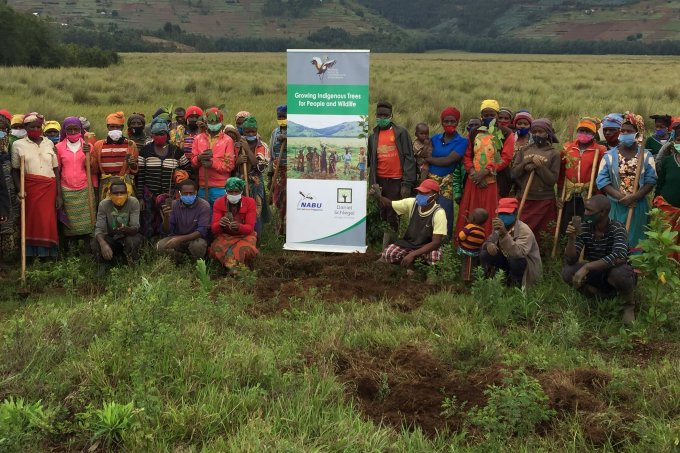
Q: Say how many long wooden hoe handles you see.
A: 9